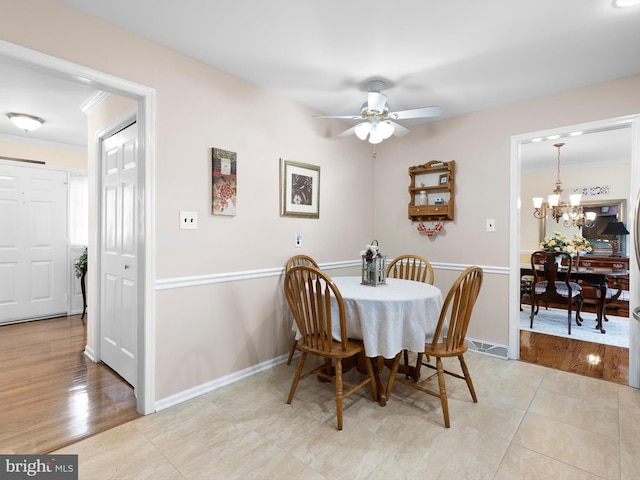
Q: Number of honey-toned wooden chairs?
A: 4